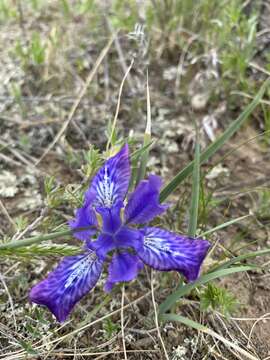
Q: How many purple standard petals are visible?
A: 3